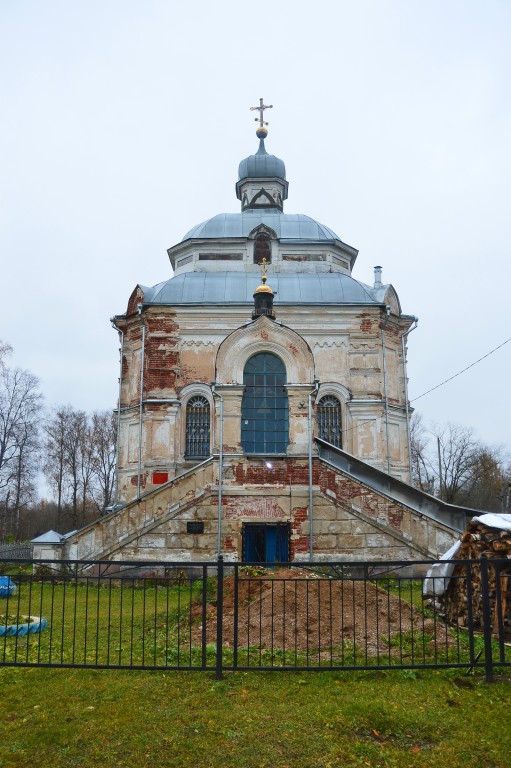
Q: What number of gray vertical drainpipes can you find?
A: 6